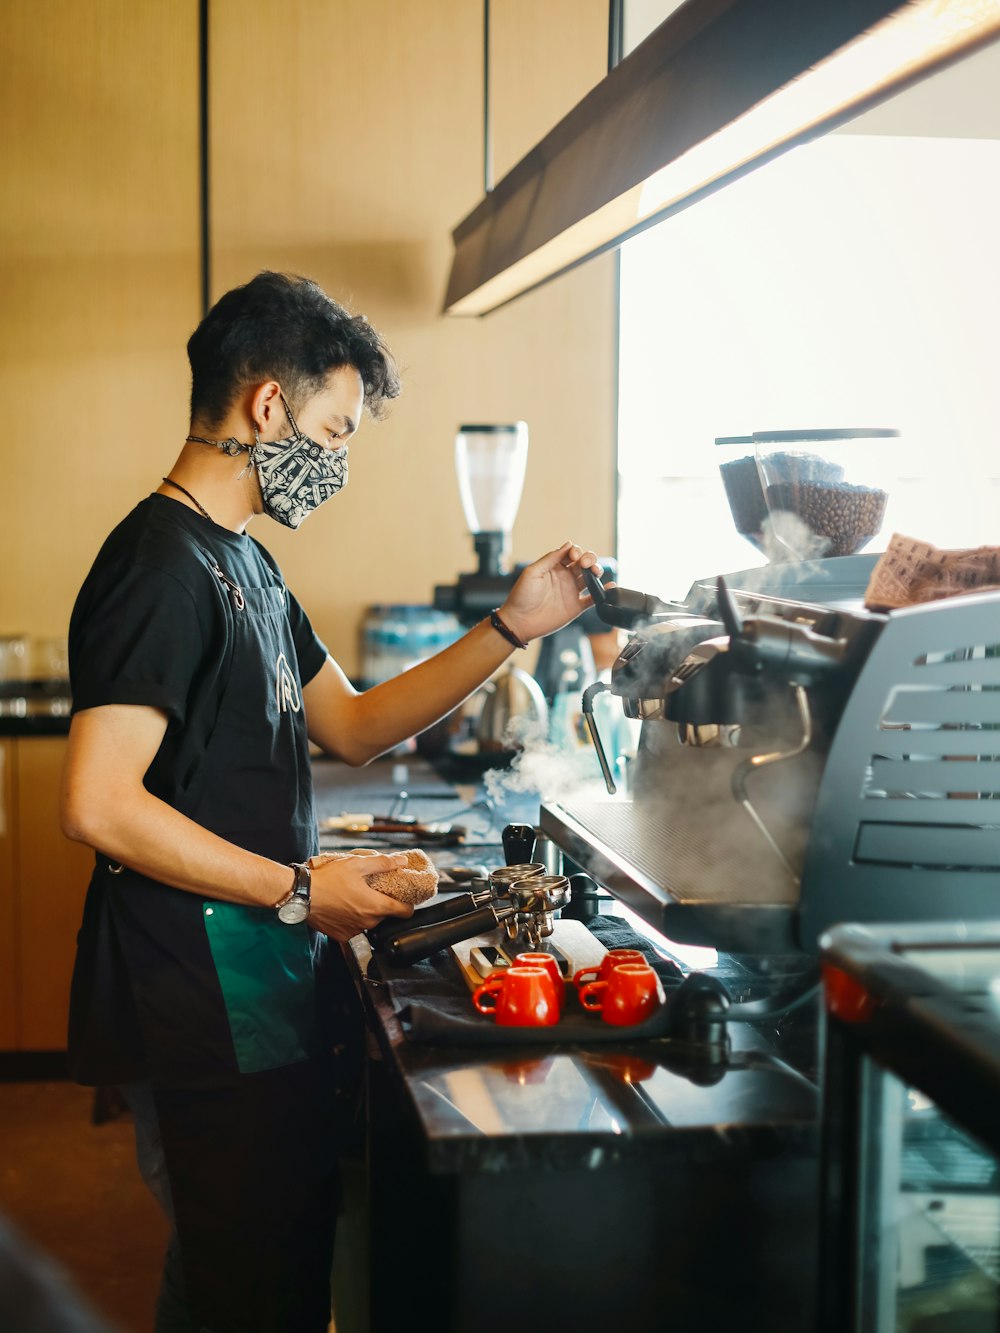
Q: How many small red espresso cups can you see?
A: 4